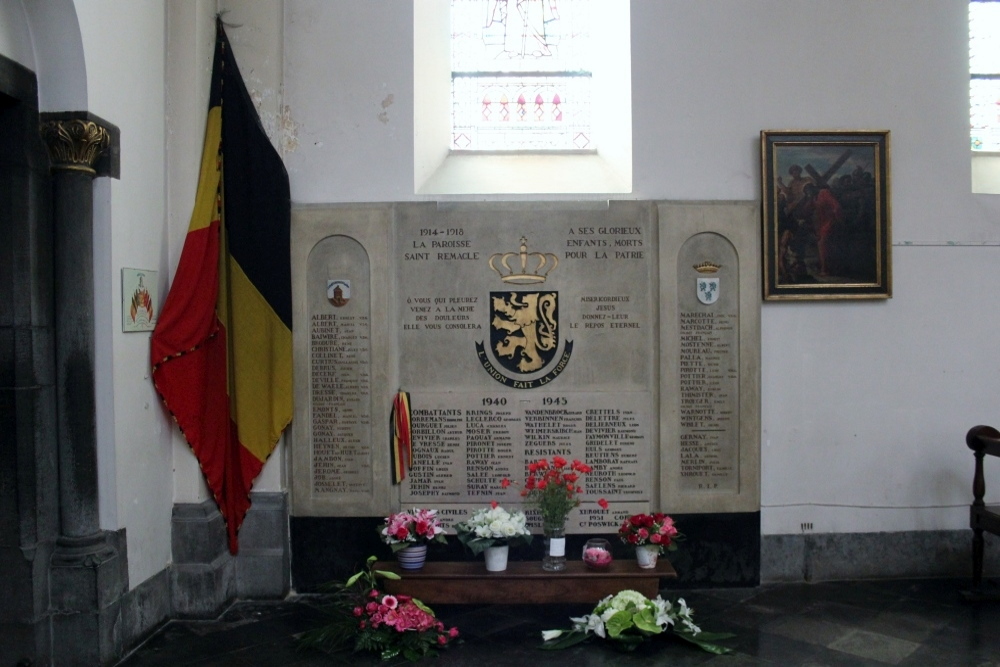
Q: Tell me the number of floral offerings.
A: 7